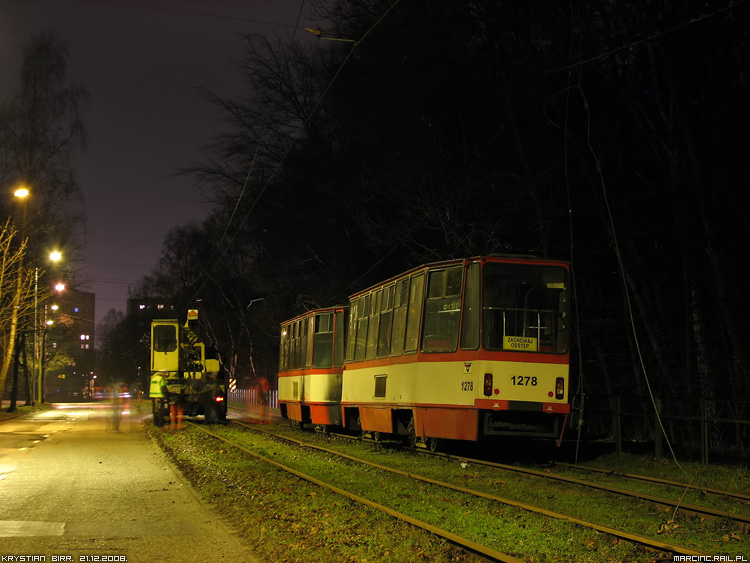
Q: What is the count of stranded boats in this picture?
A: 0